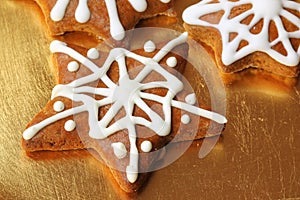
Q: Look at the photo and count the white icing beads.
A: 10